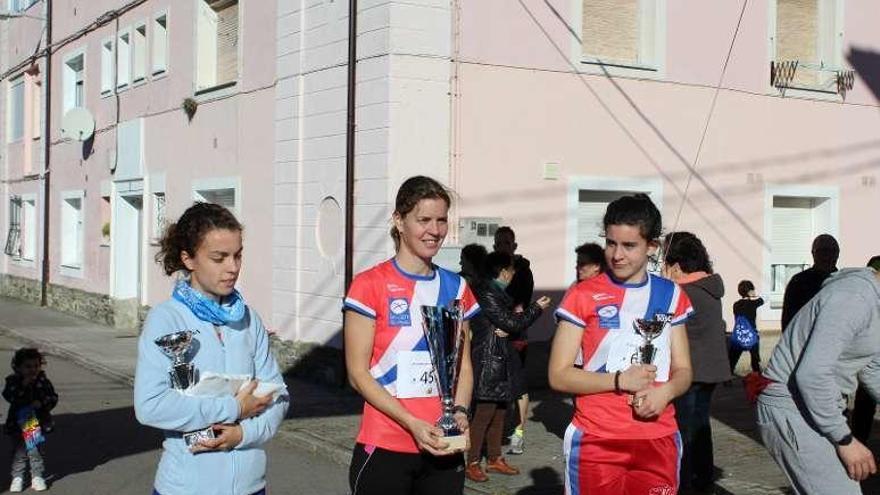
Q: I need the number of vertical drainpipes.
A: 2